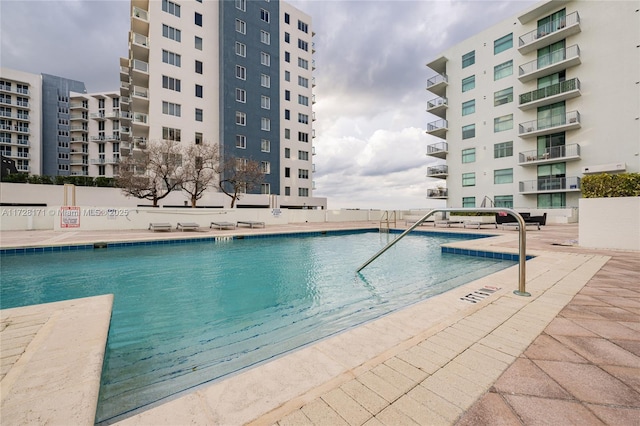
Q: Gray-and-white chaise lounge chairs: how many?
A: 8